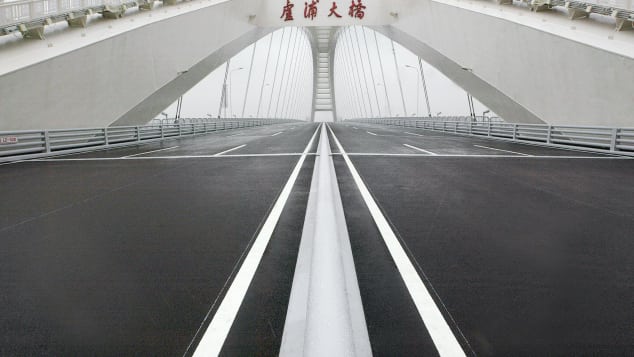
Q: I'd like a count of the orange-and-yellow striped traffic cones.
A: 0